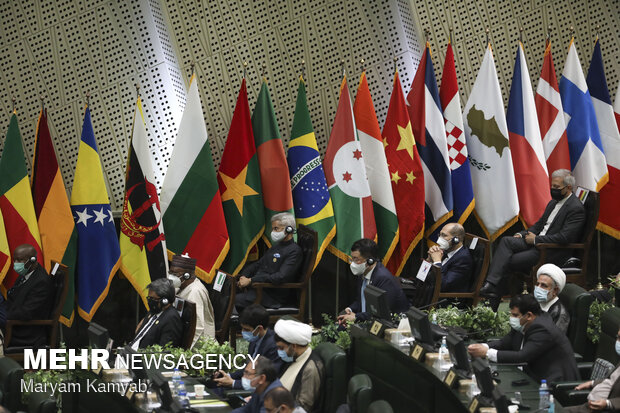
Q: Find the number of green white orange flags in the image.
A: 1